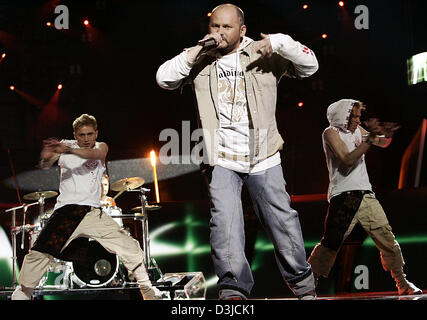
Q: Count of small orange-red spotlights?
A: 10